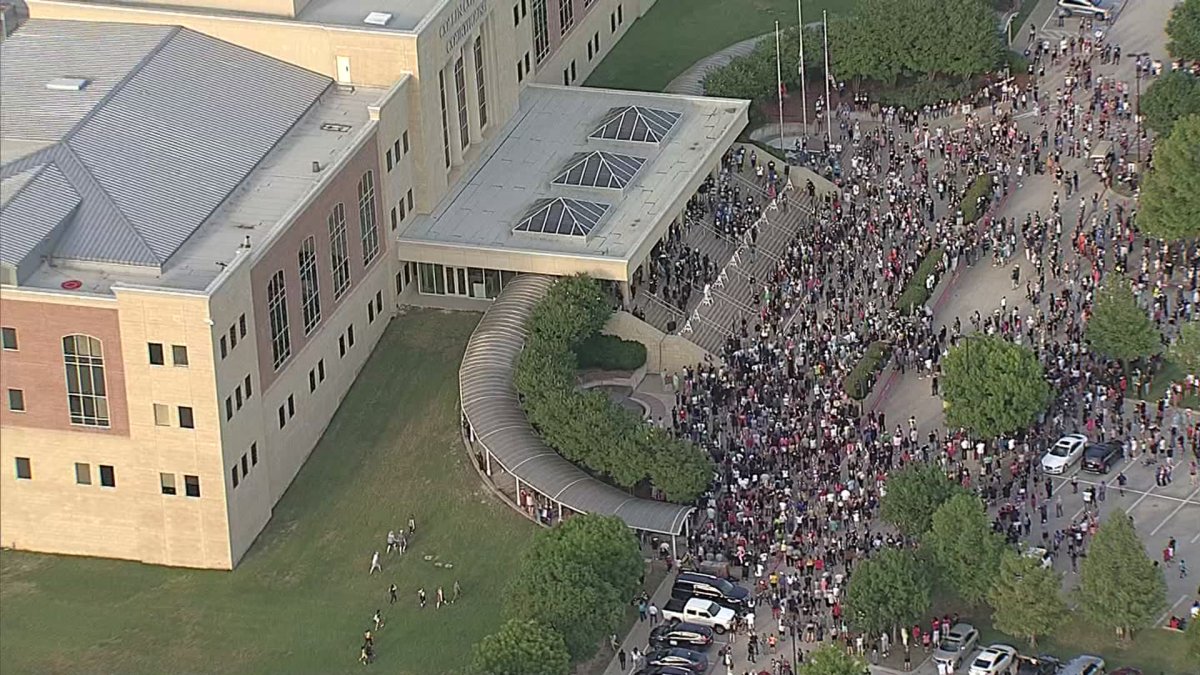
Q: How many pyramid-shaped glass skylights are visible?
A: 3